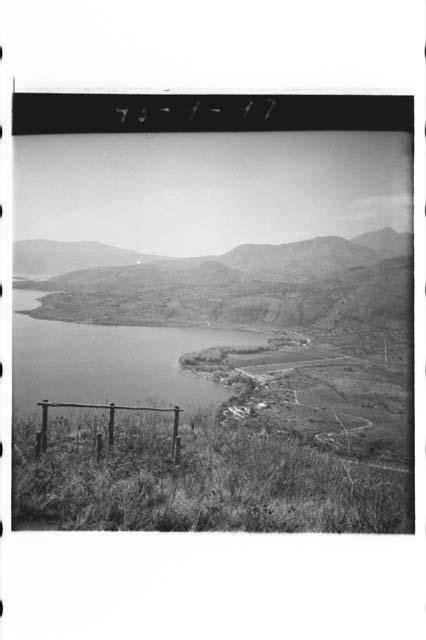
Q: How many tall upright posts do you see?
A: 3